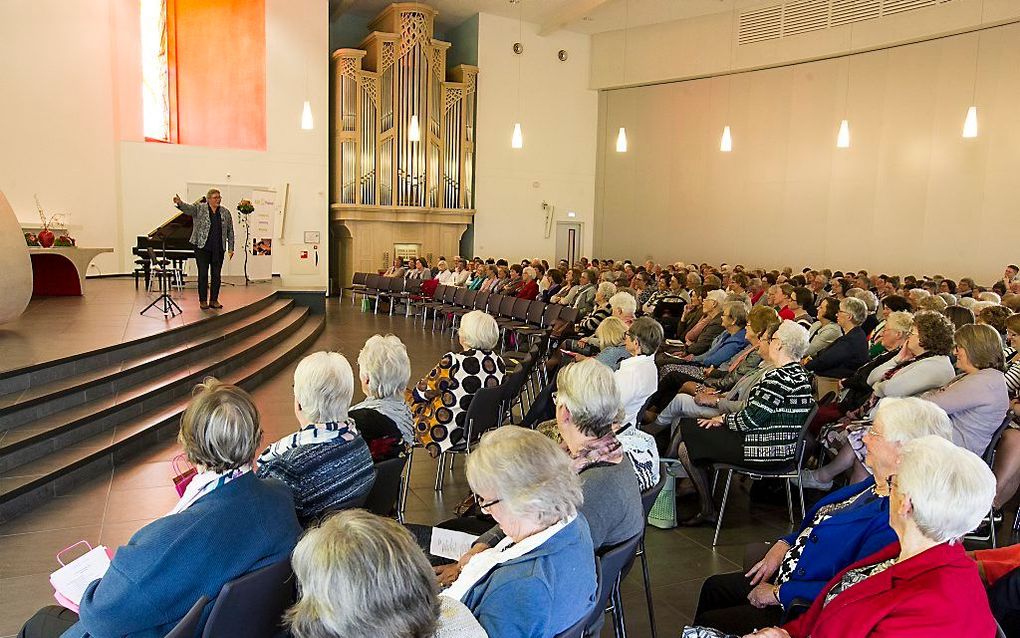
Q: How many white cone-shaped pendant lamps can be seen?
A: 7